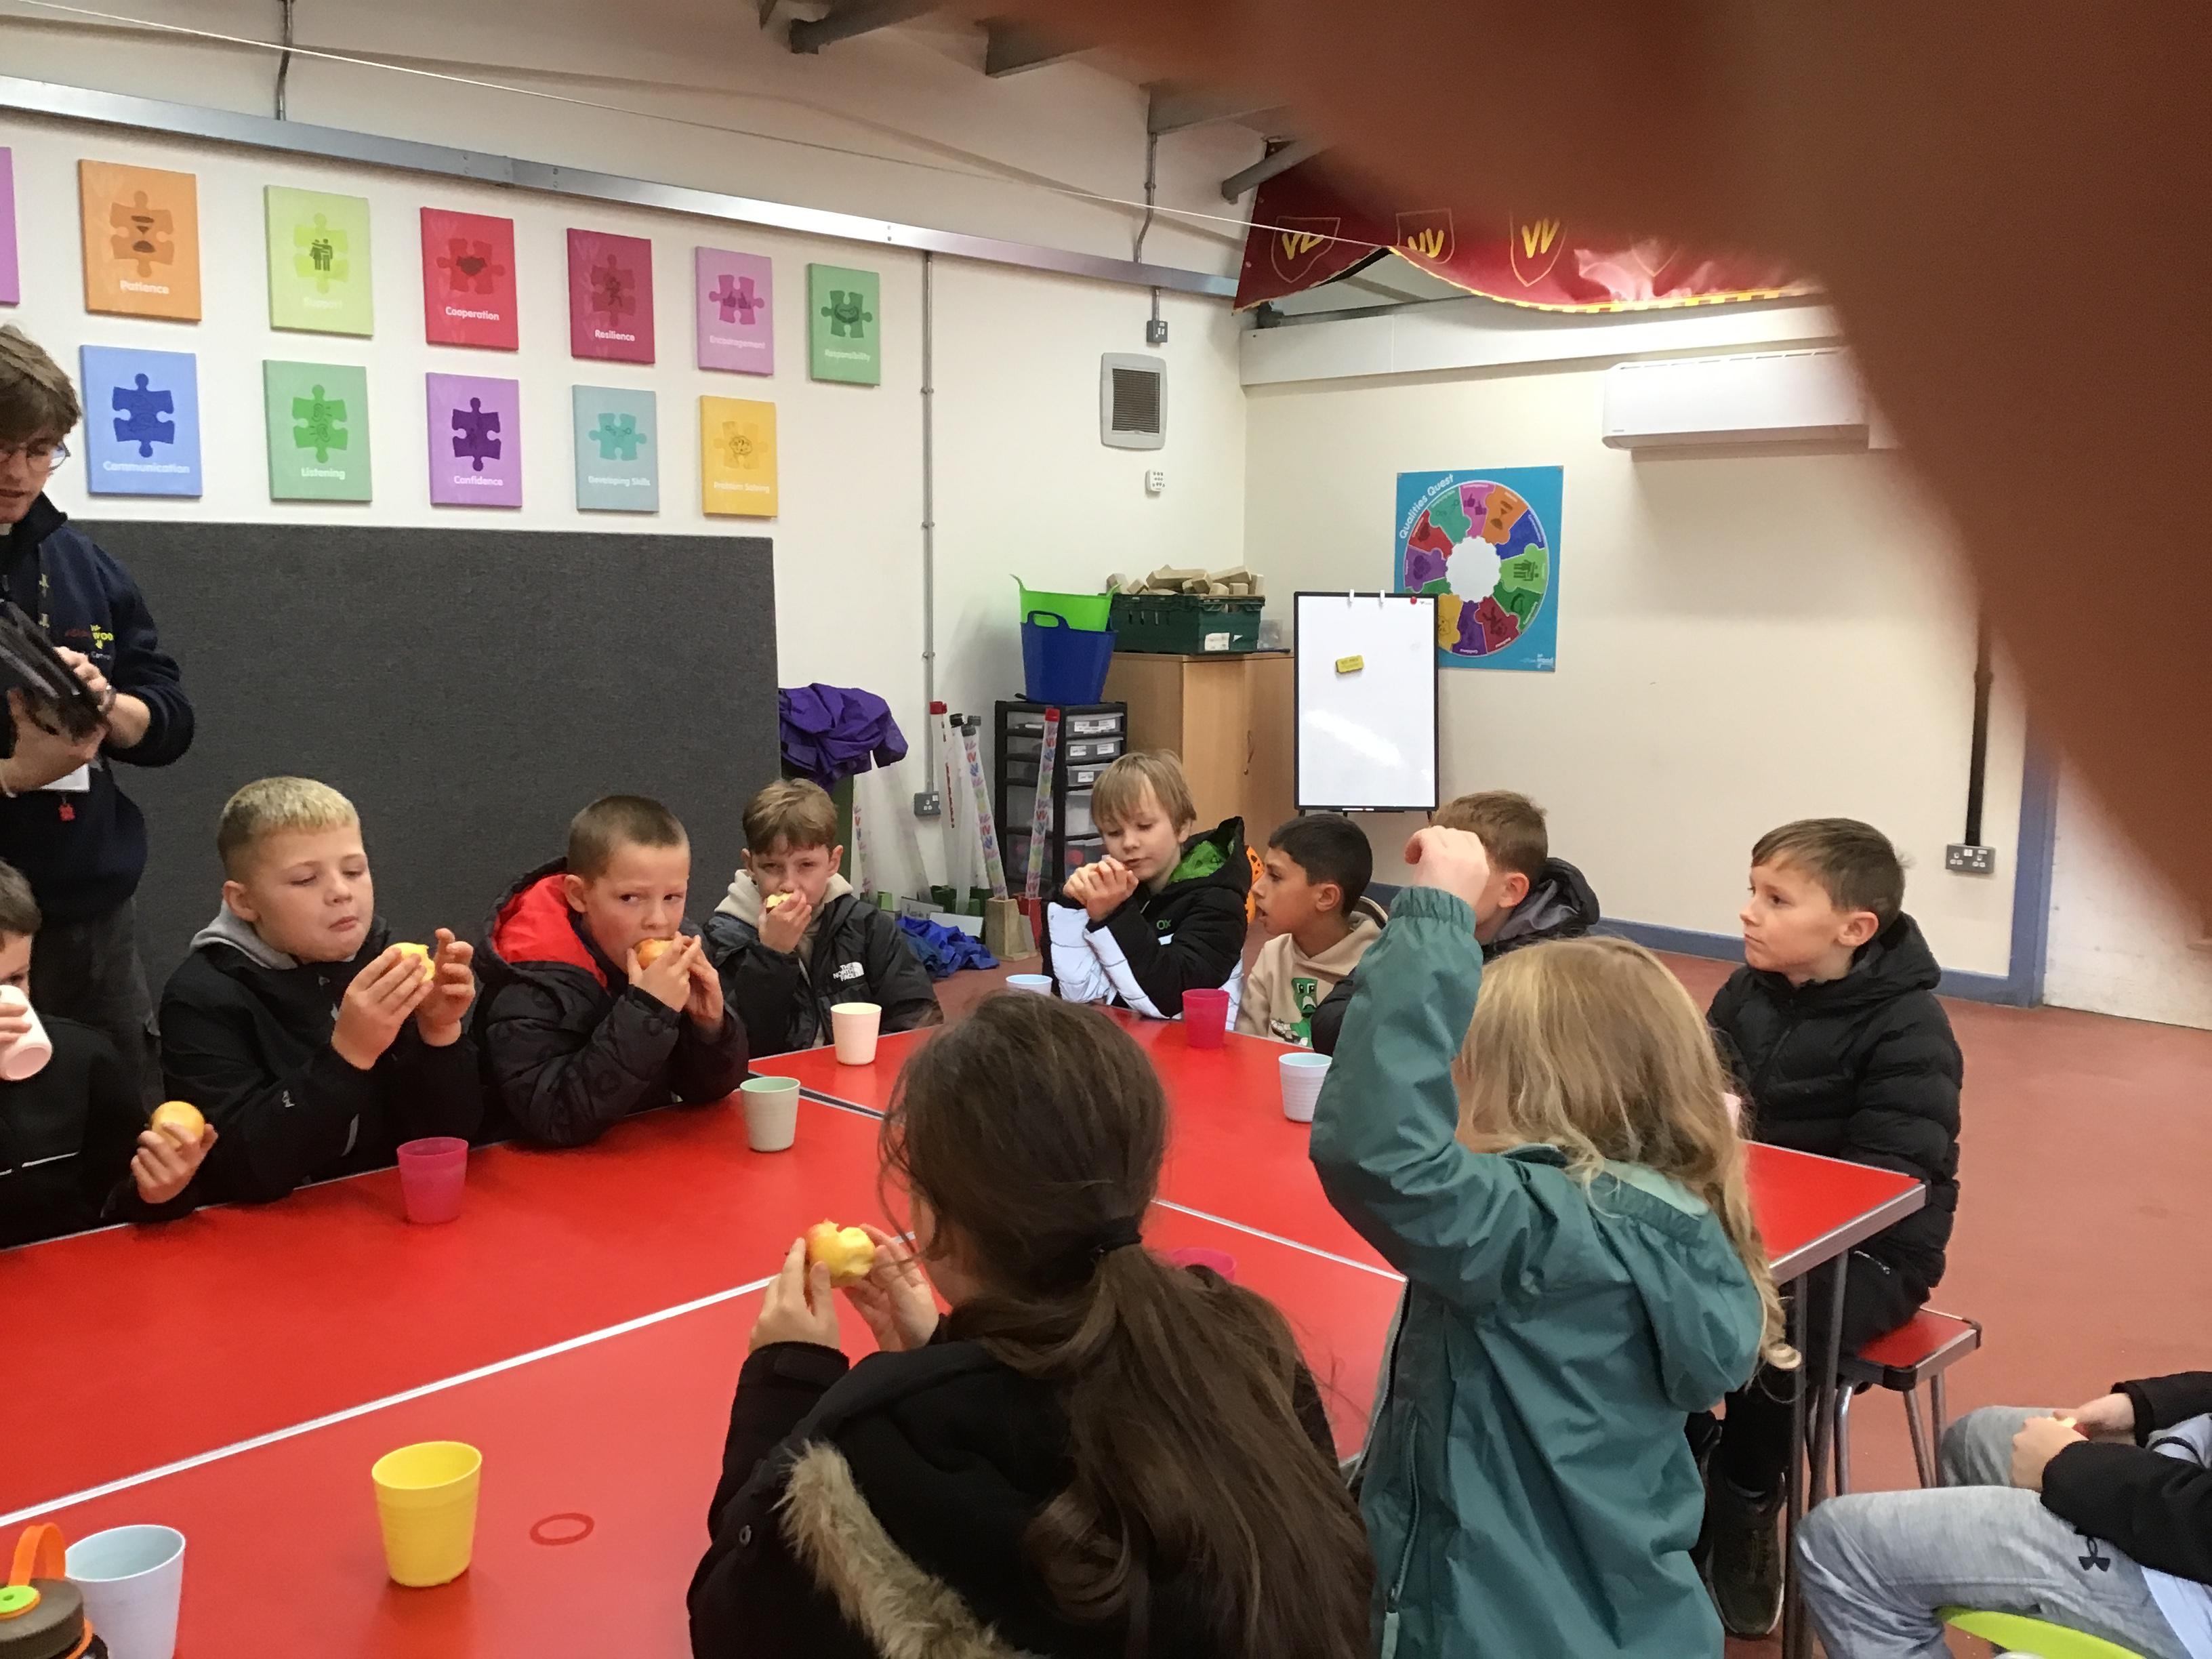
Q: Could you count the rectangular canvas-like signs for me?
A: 12